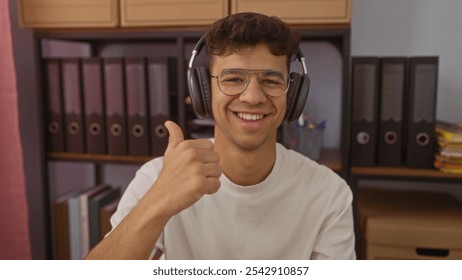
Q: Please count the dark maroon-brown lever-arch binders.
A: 6